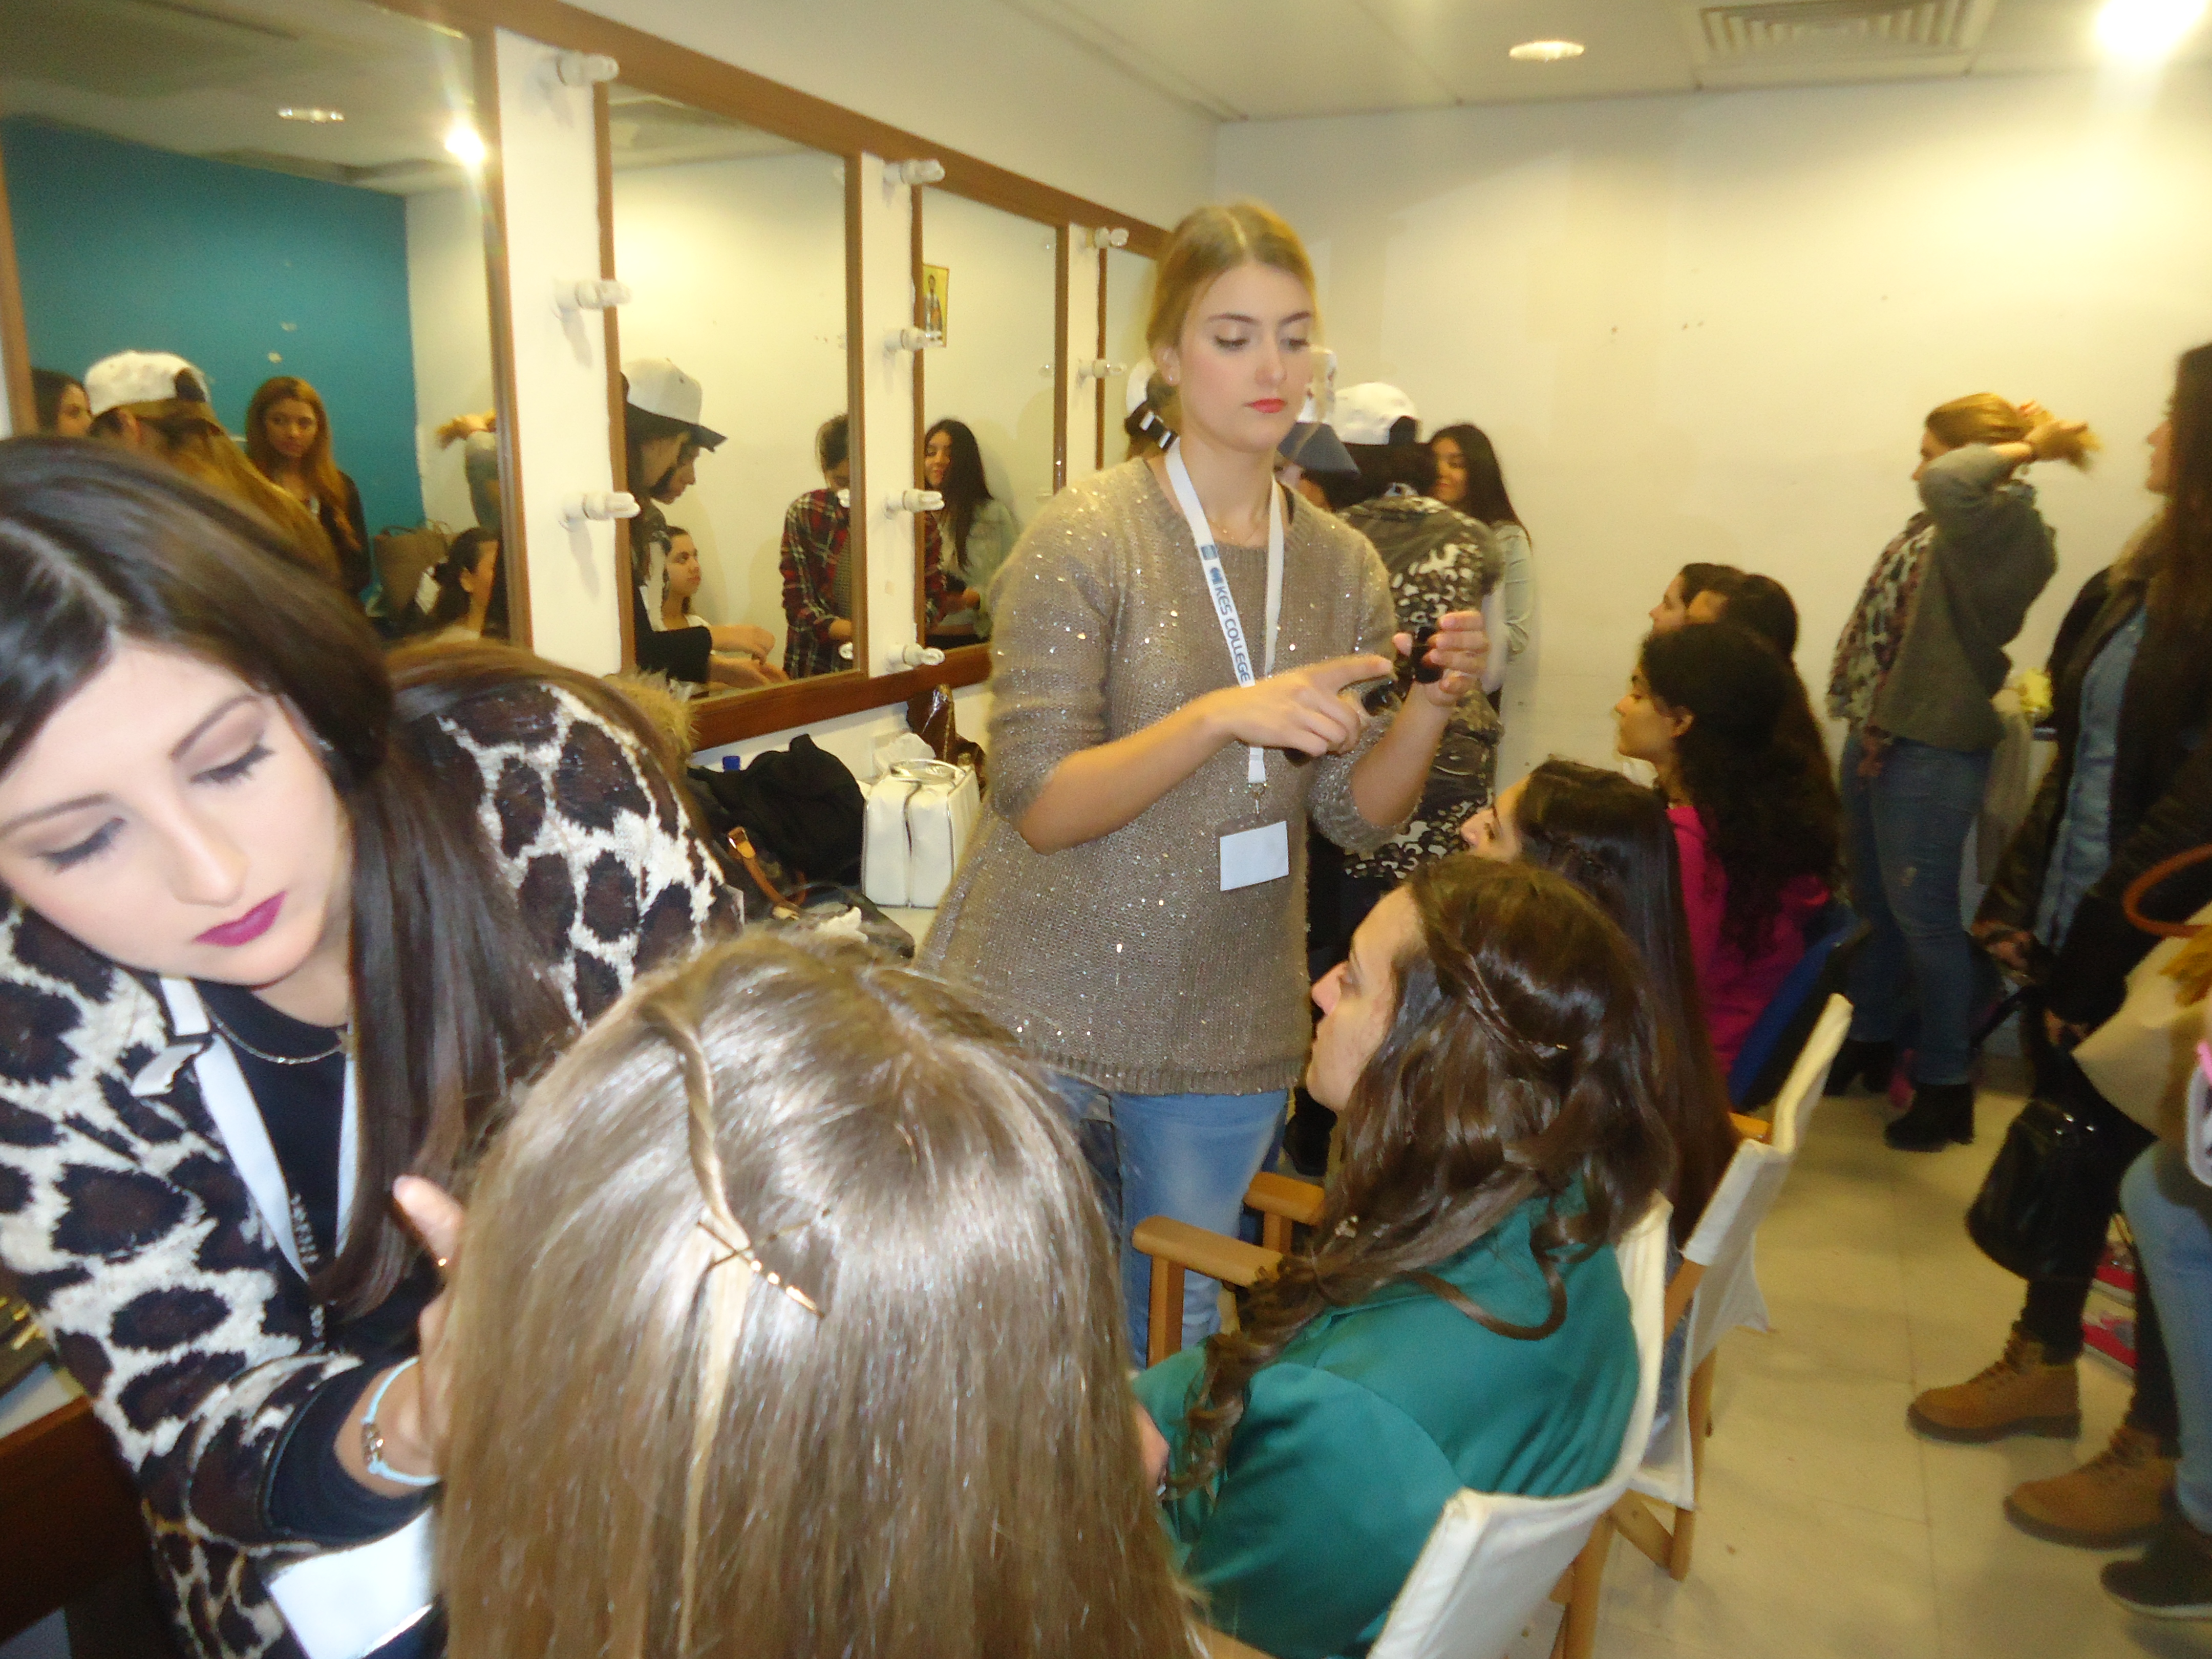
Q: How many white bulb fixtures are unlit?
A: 9